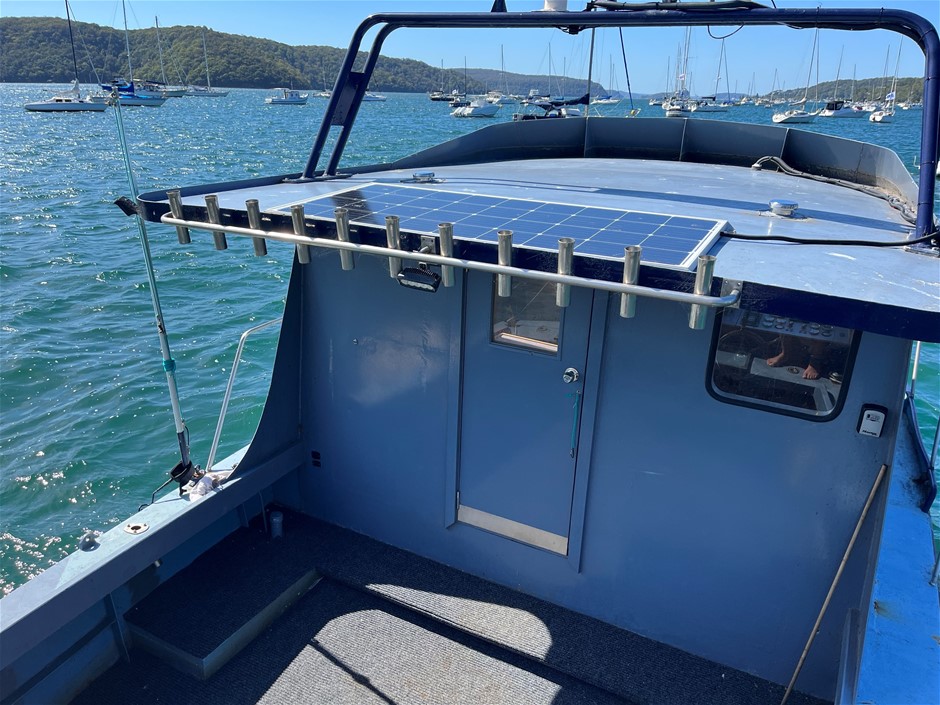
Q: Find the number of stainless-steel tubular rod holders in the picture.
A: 11